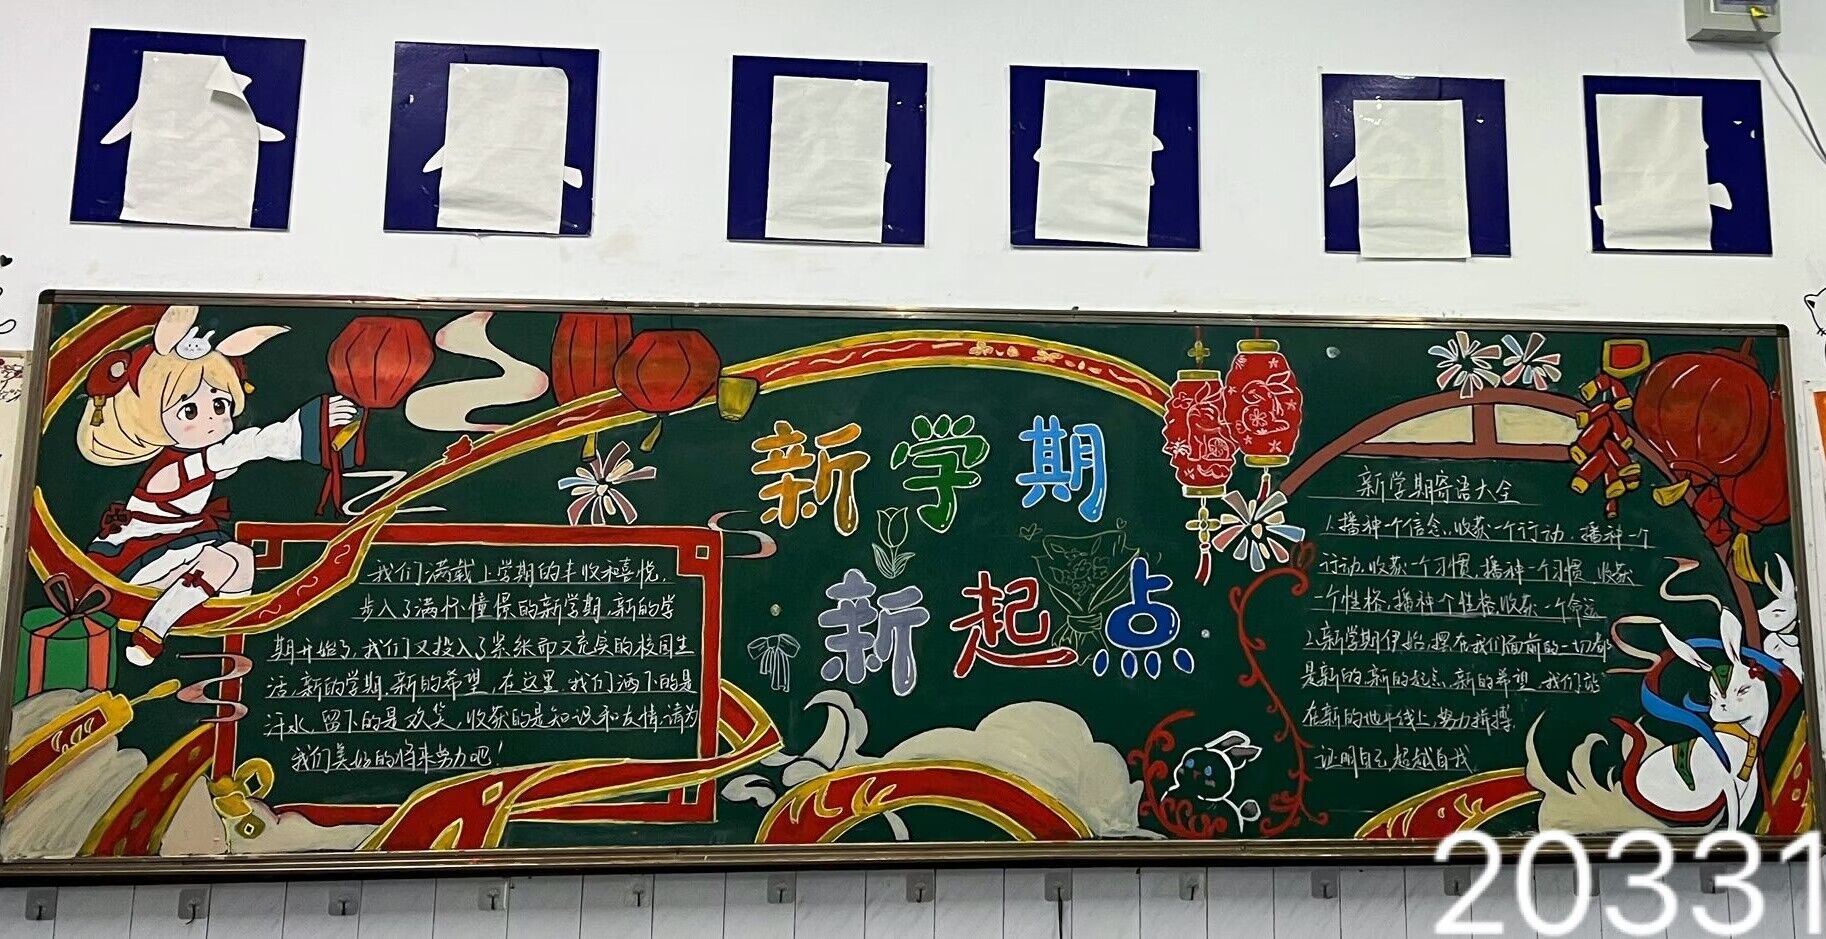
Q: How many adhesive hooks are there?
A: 13